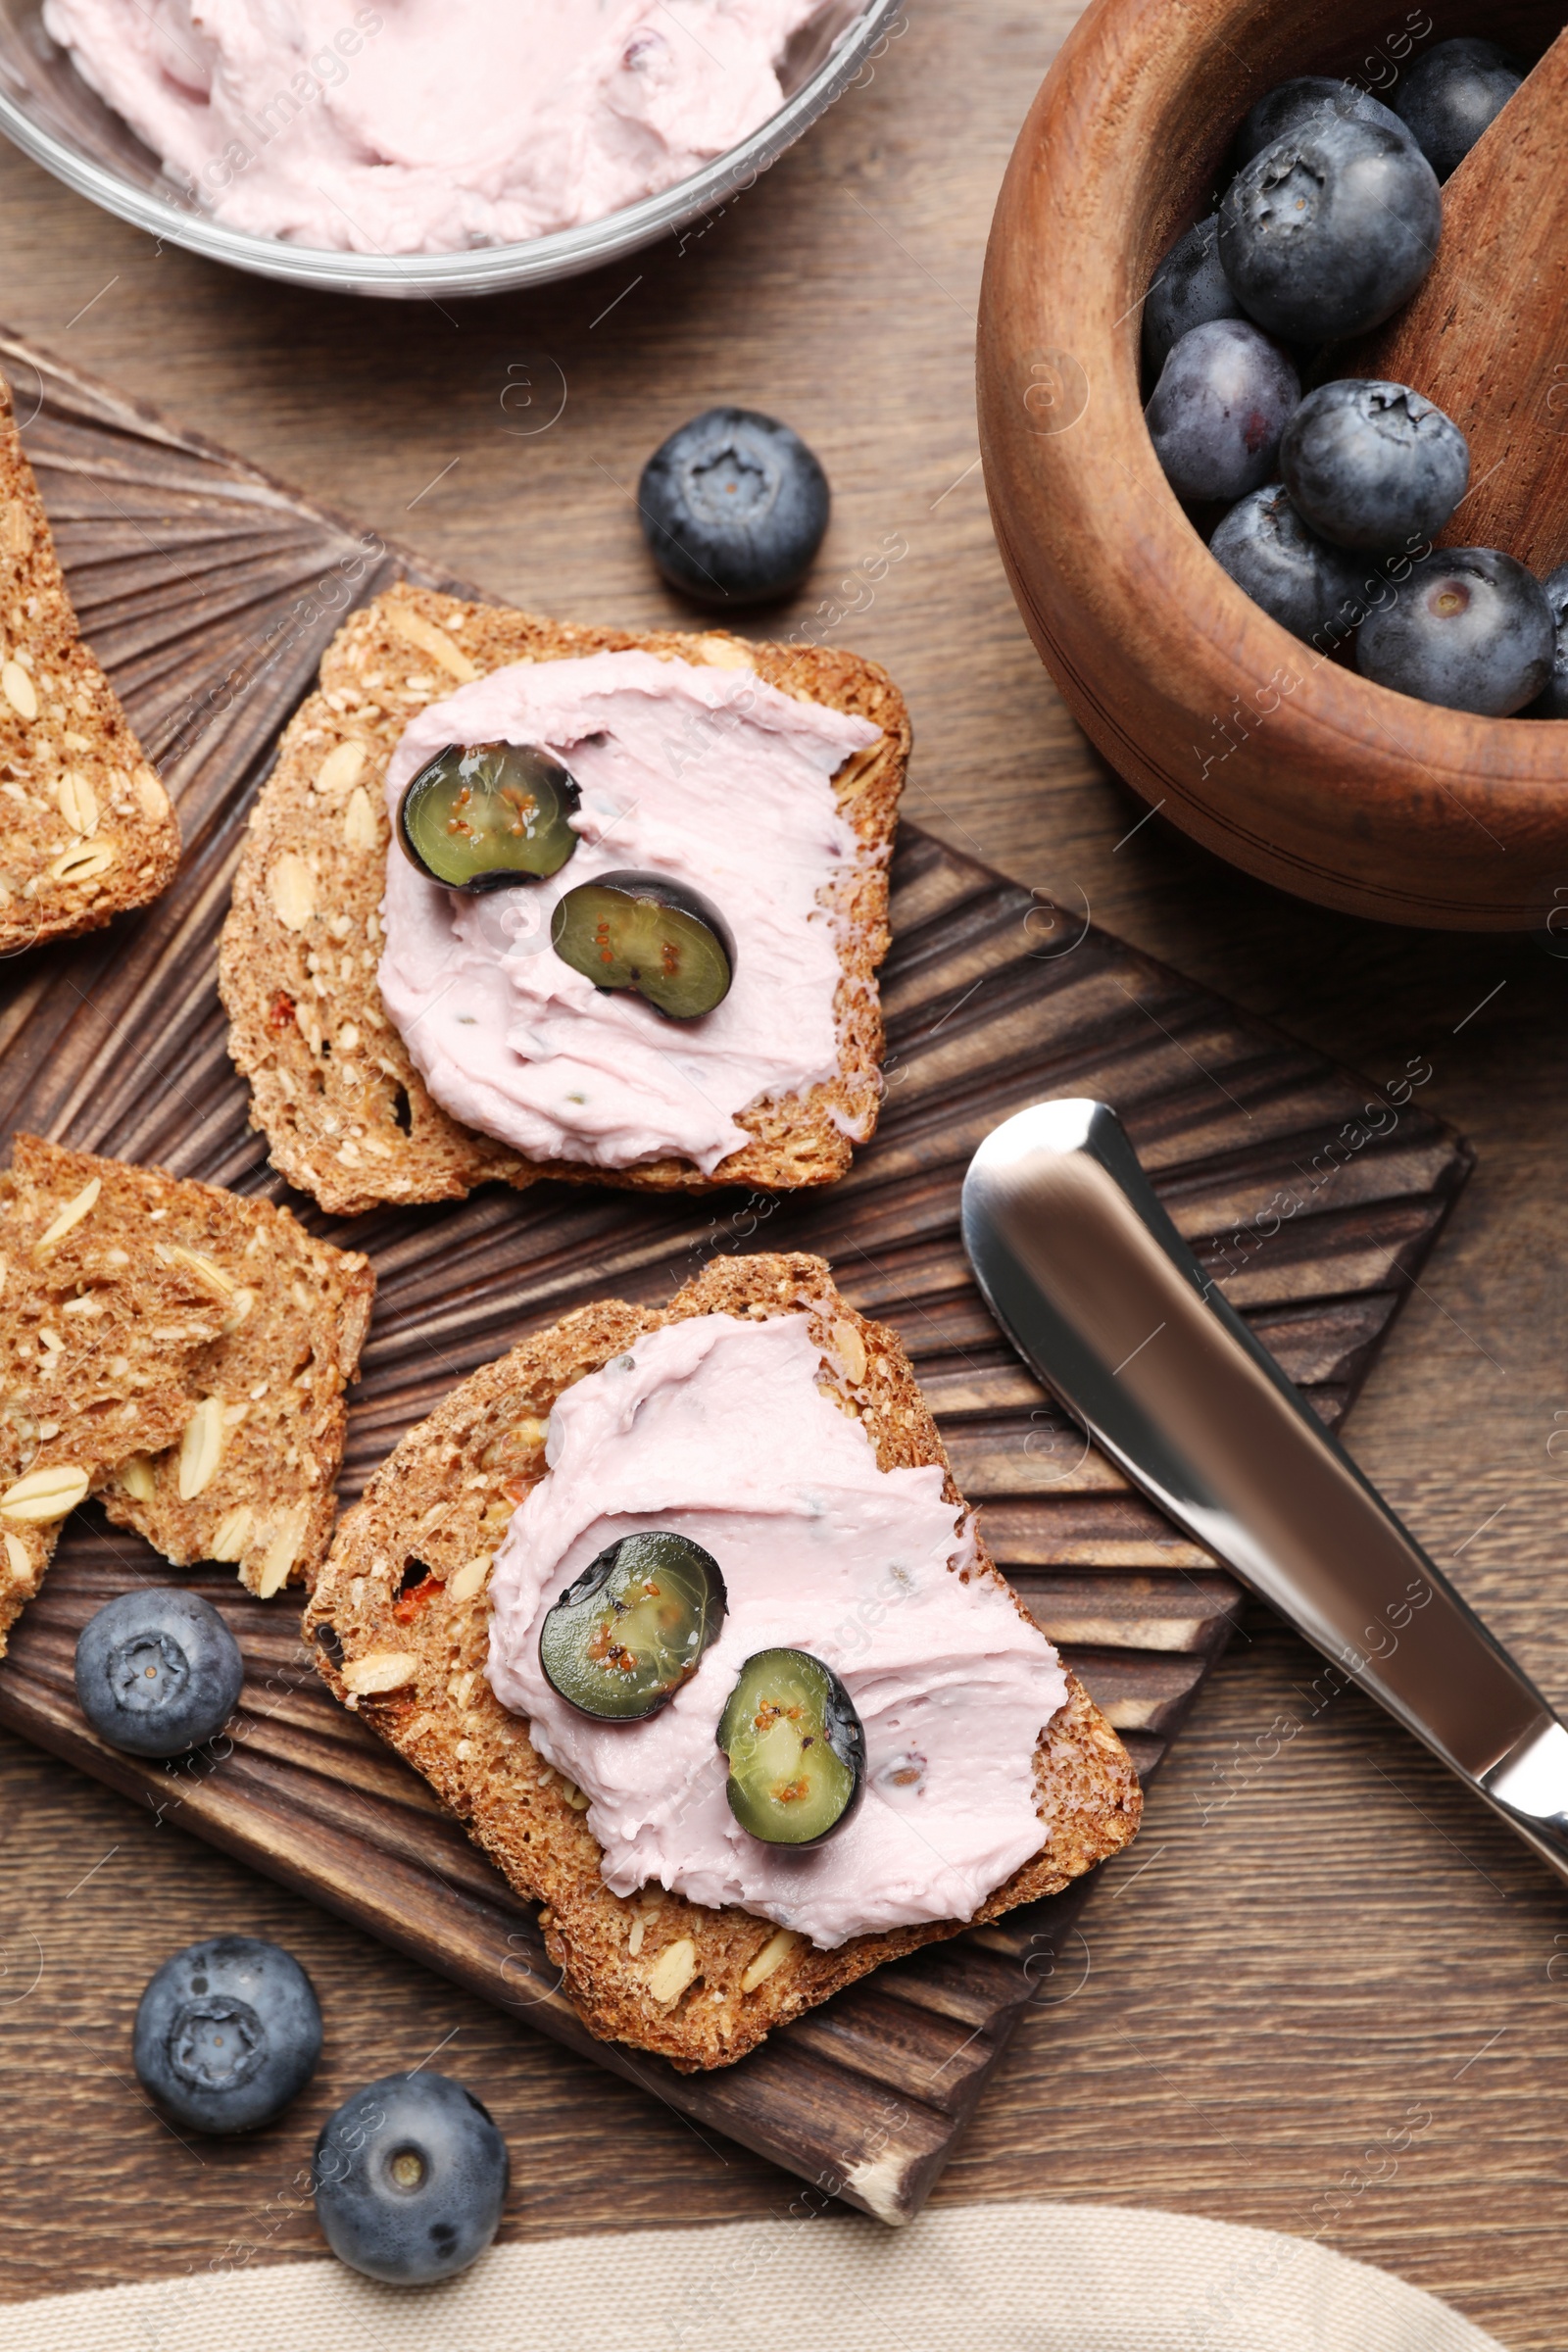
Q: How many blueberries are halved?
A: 4